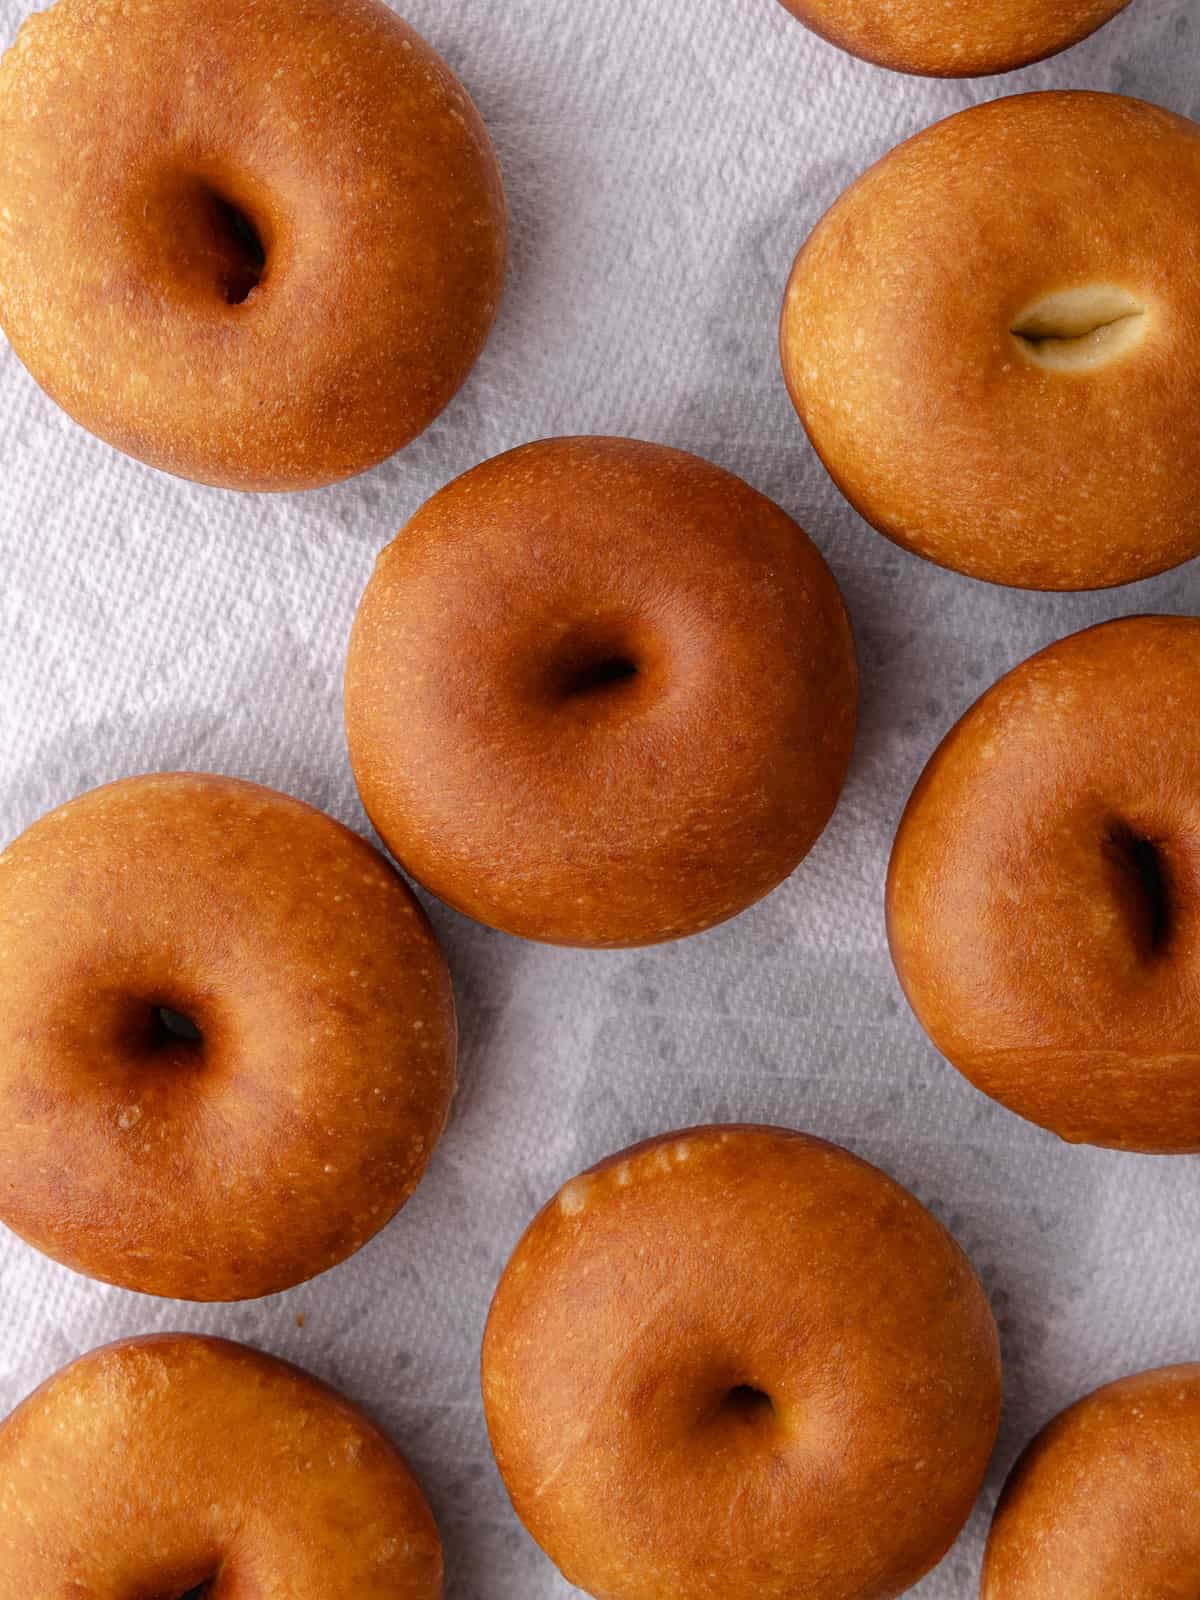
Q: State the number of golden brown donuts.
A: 9